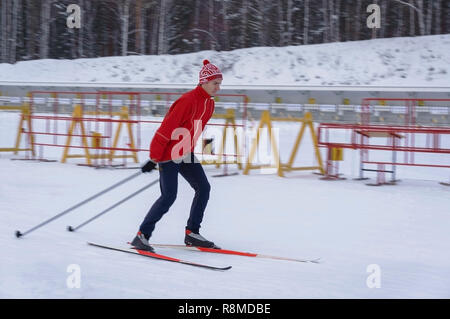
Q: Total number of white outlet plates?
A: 0